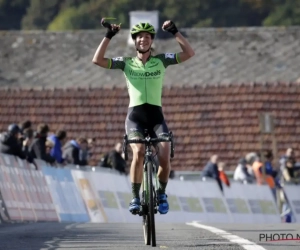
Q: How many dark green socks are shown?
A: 2